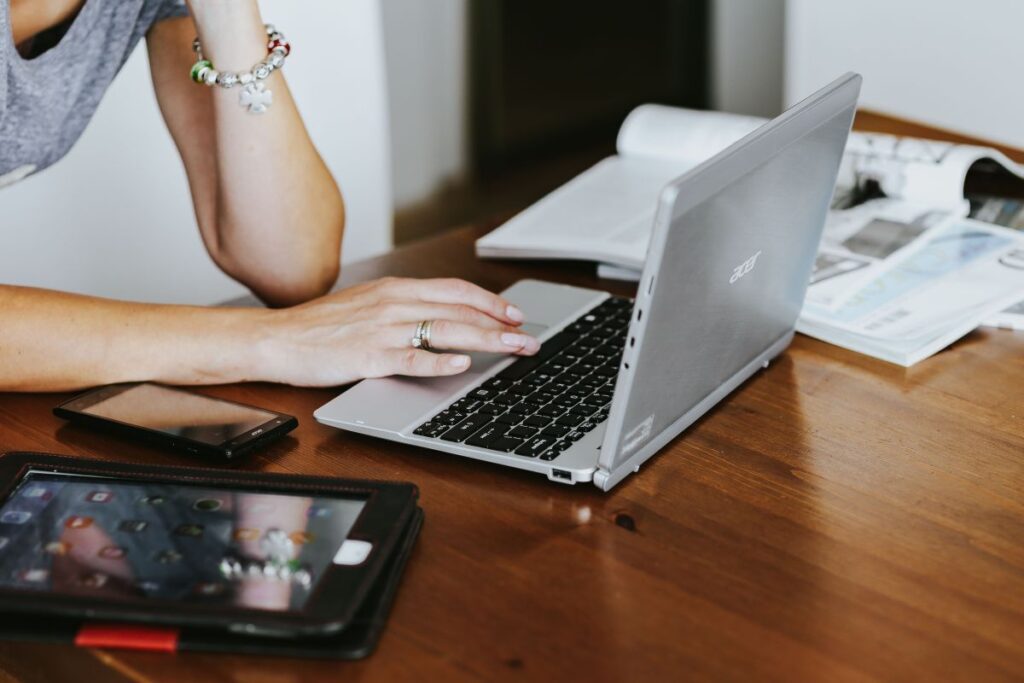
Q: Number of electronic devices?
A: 3